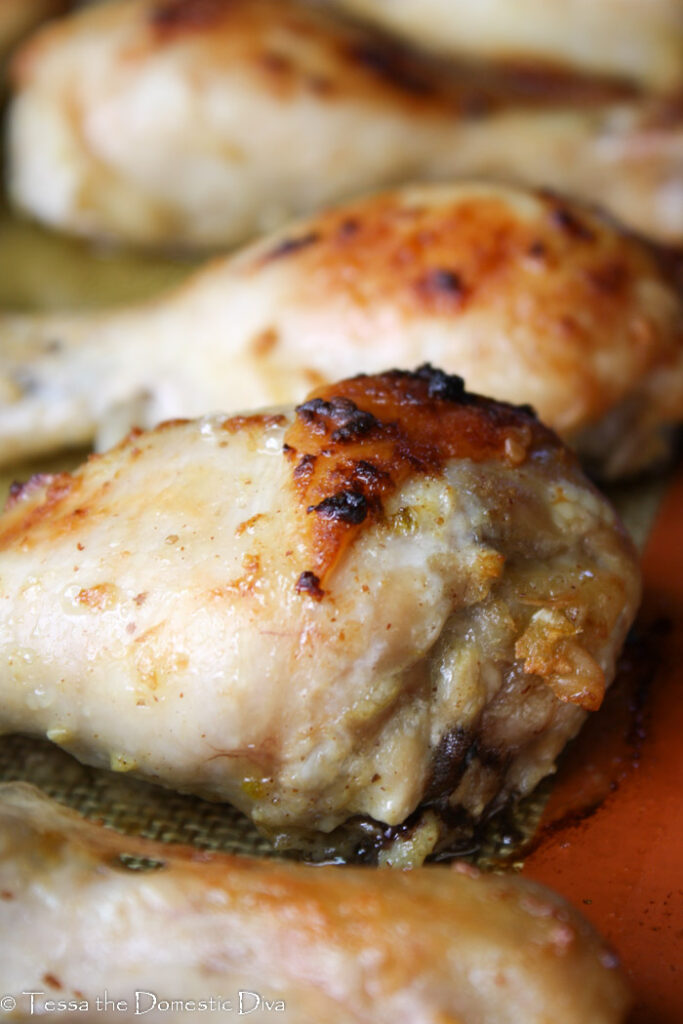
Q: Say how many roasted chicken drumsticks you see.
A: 5